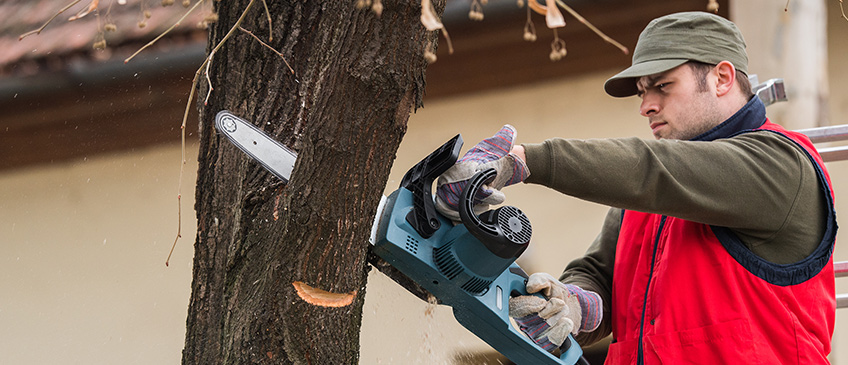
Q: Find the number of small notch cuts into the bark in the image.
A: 1